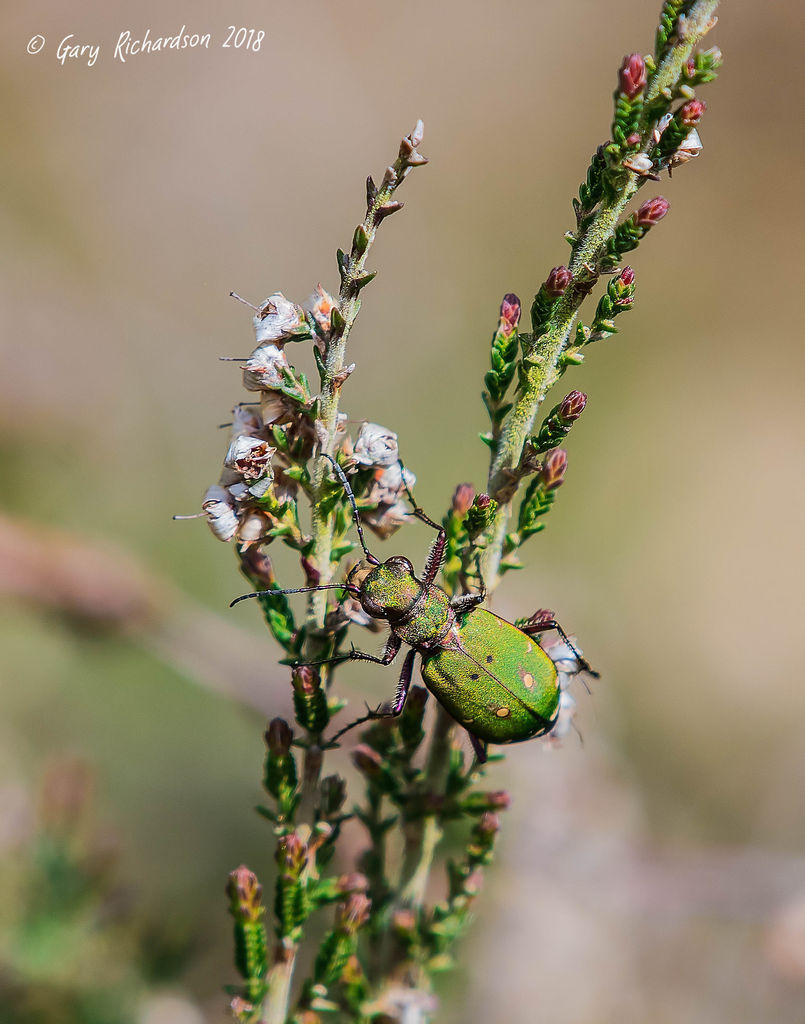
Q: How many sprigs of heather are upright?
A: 2